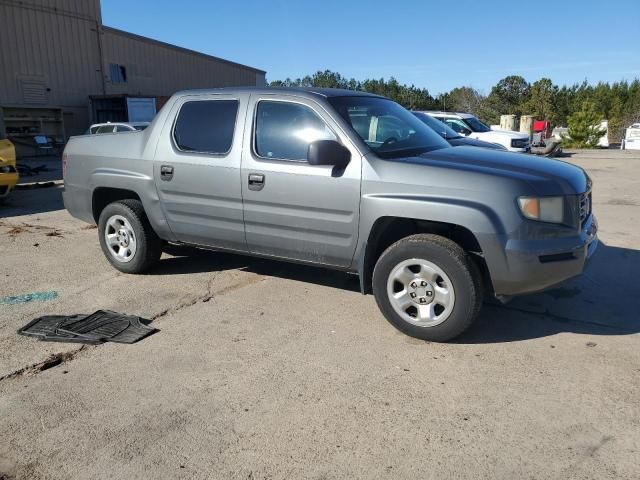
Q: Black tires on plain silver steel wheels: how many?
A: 2